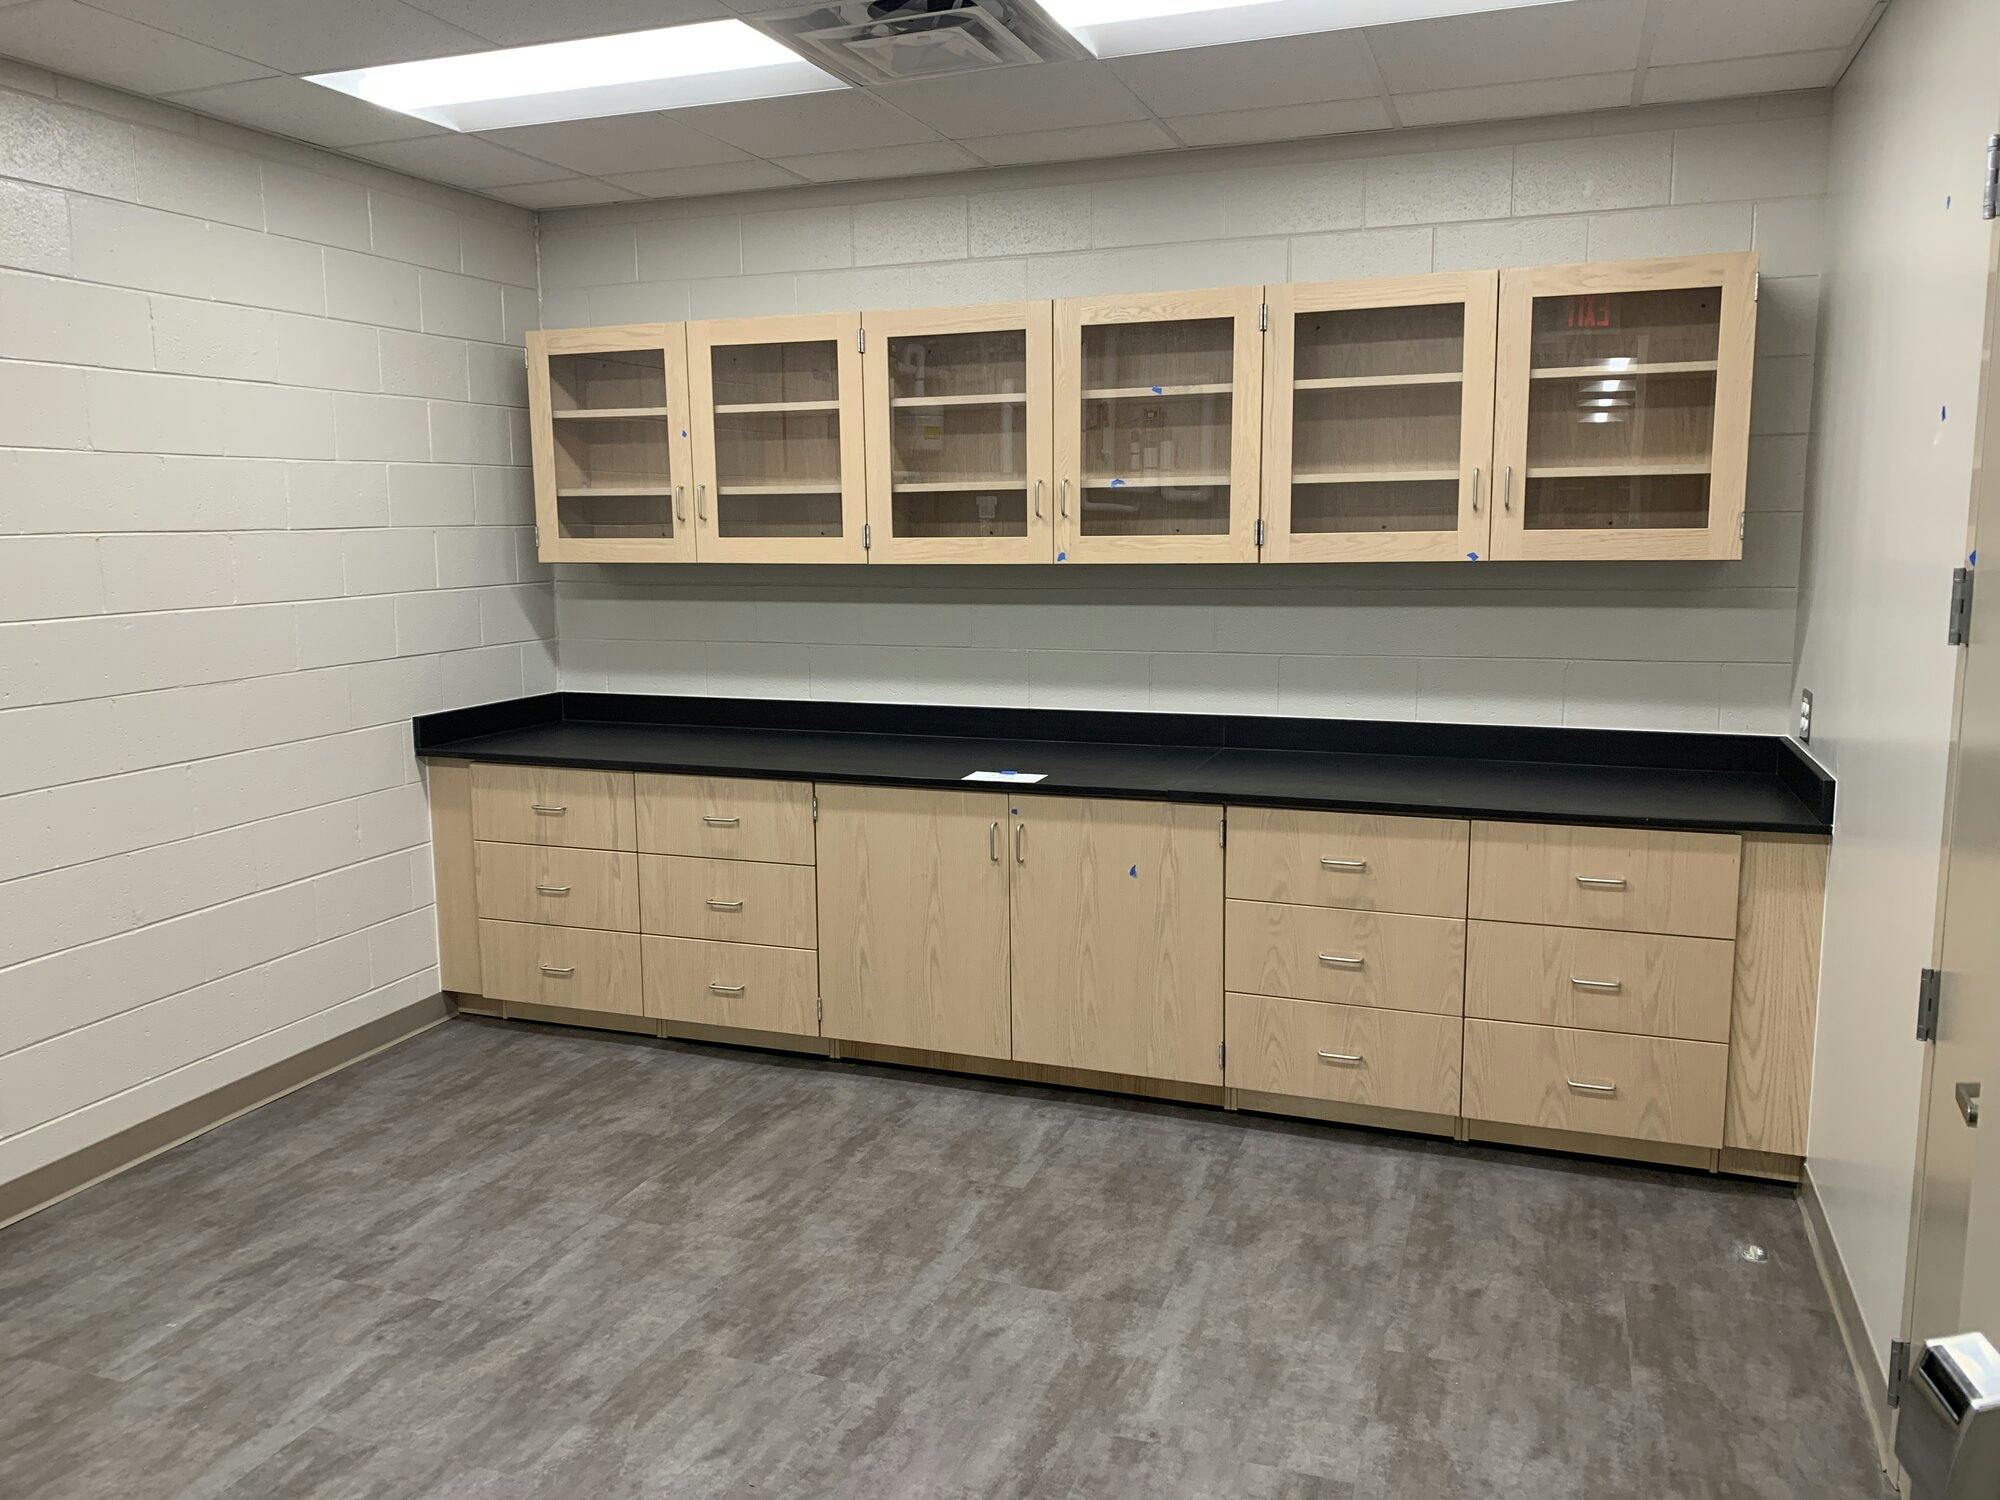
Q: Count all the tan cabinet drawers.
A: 12